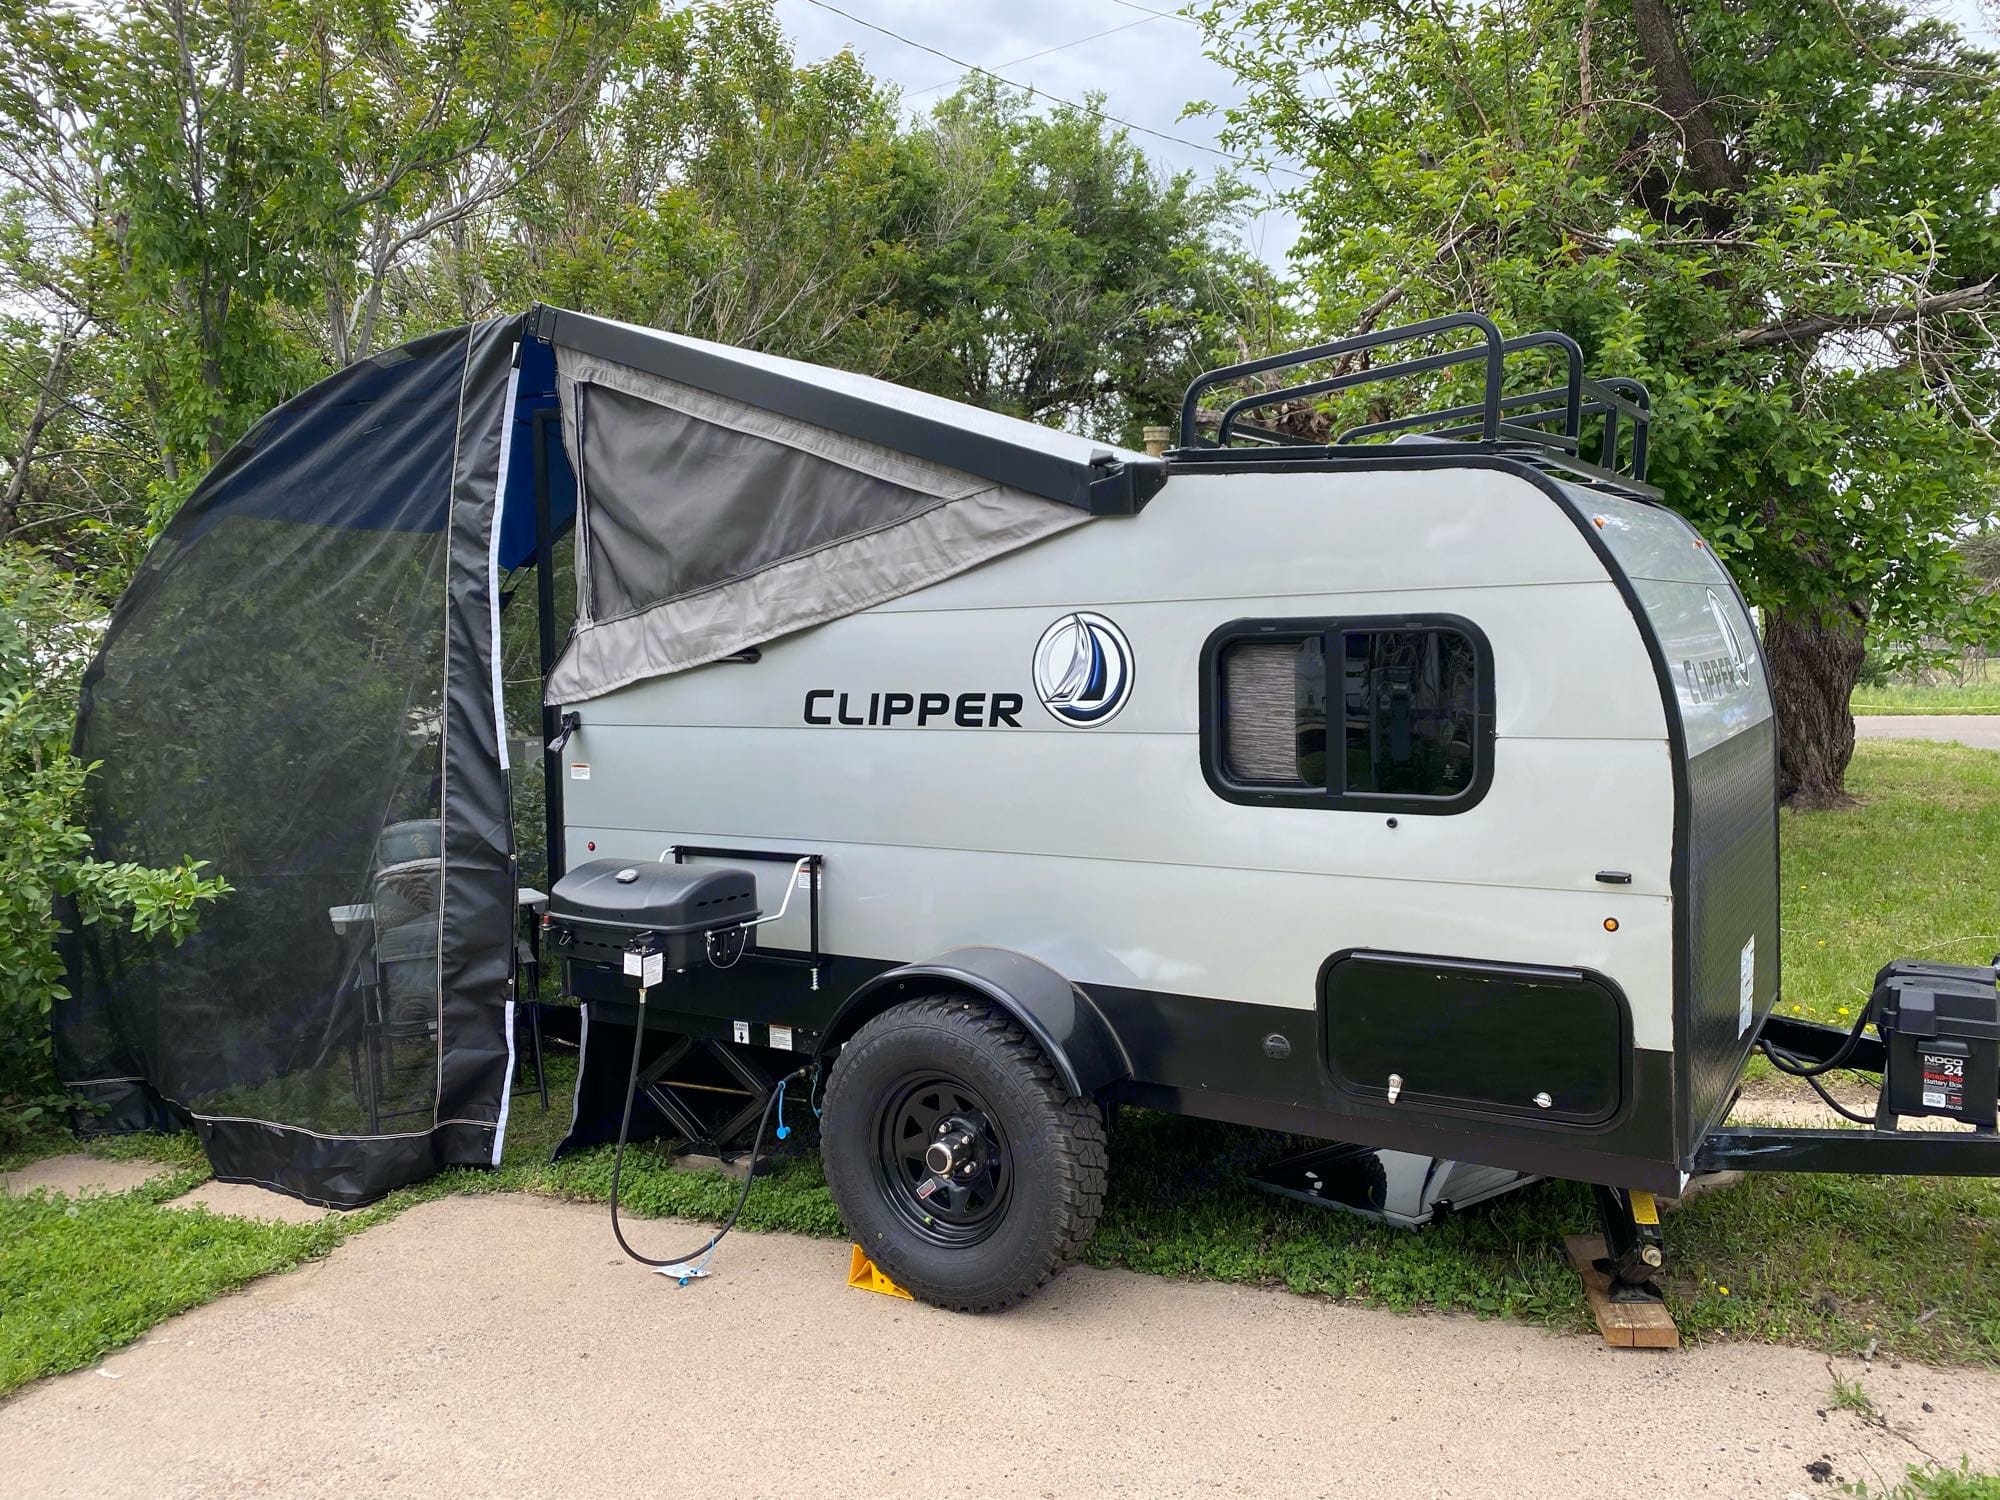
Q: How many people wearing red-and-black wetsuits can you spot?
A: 0